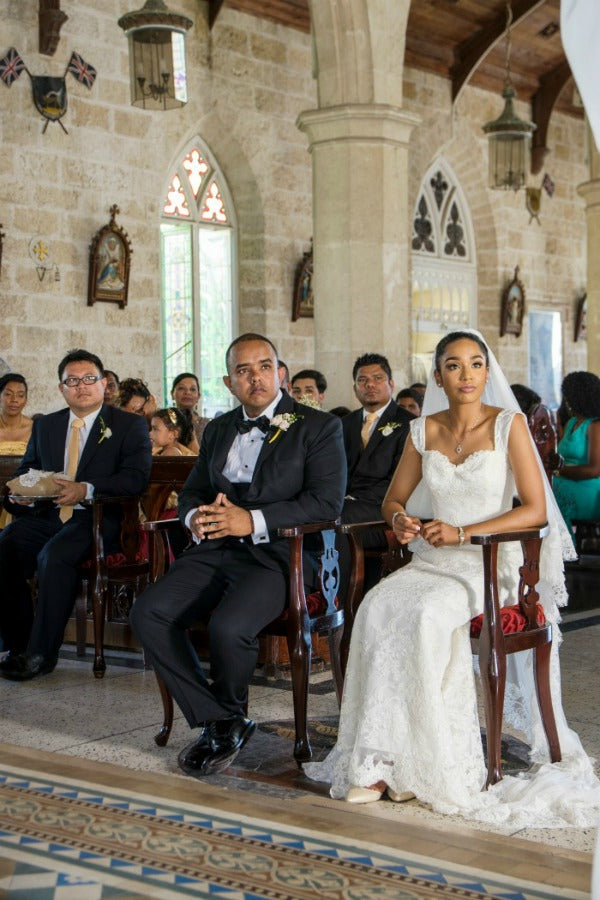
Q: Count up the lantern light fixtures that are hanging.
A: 2